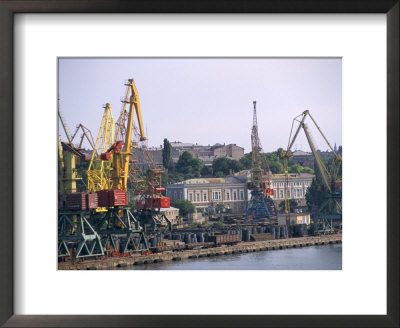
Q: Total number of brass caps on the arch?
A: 0